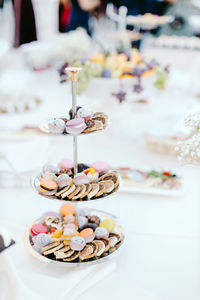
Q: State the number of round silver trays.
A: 3